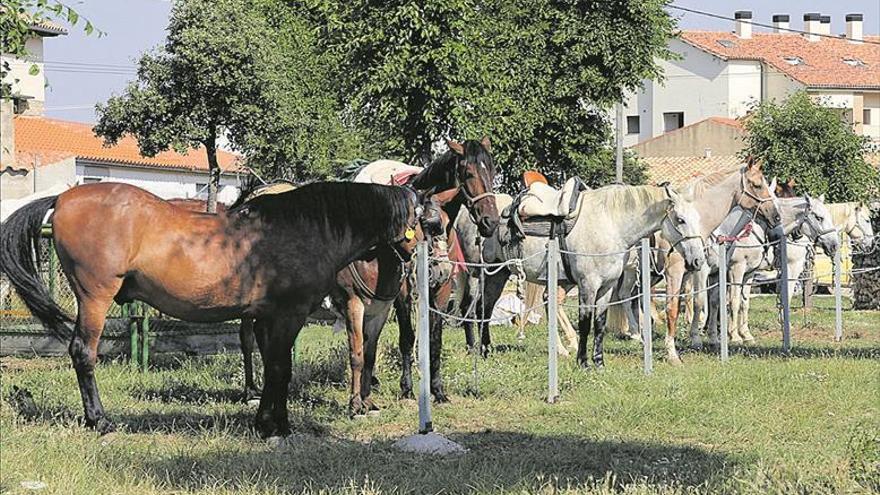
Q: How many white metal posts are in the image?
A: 6